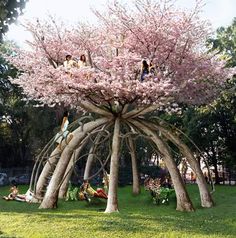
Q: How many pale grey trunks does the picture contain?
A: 8